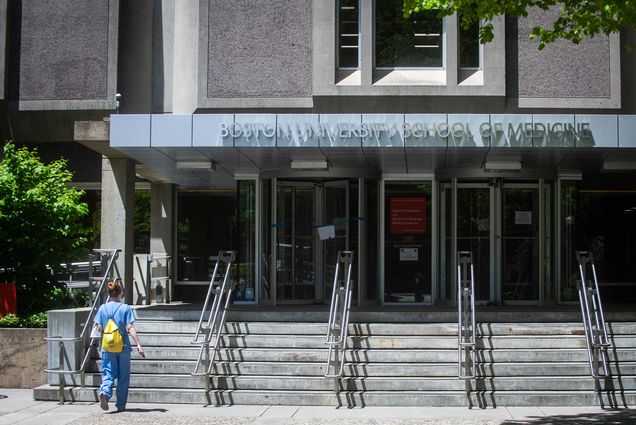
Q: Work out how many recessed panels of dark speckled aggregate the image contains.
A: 3